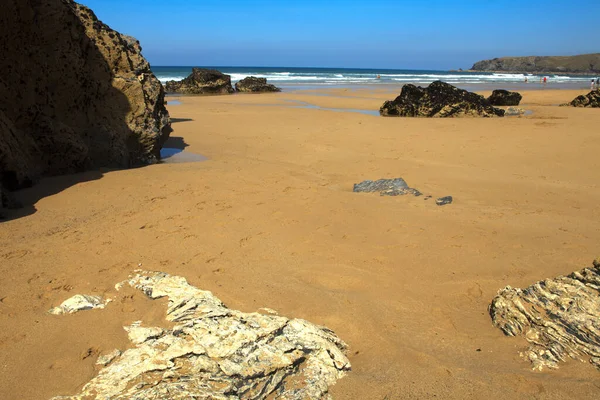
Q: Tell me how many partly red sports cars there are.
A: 0